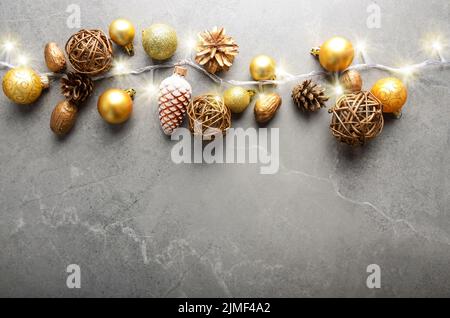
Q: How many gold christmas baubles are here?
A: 8